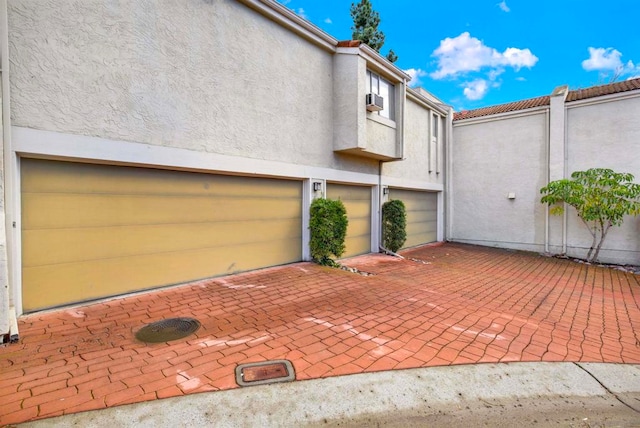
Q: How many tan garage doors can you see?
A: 3